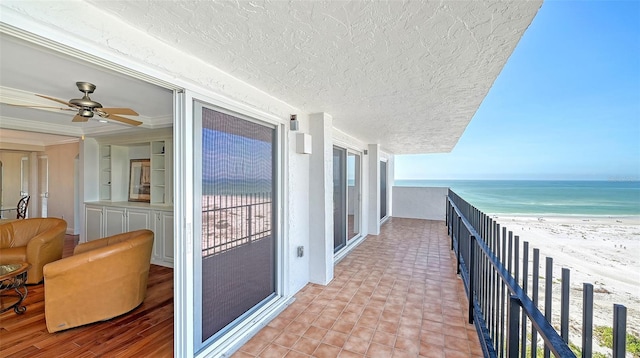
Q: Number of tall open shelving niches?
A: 2